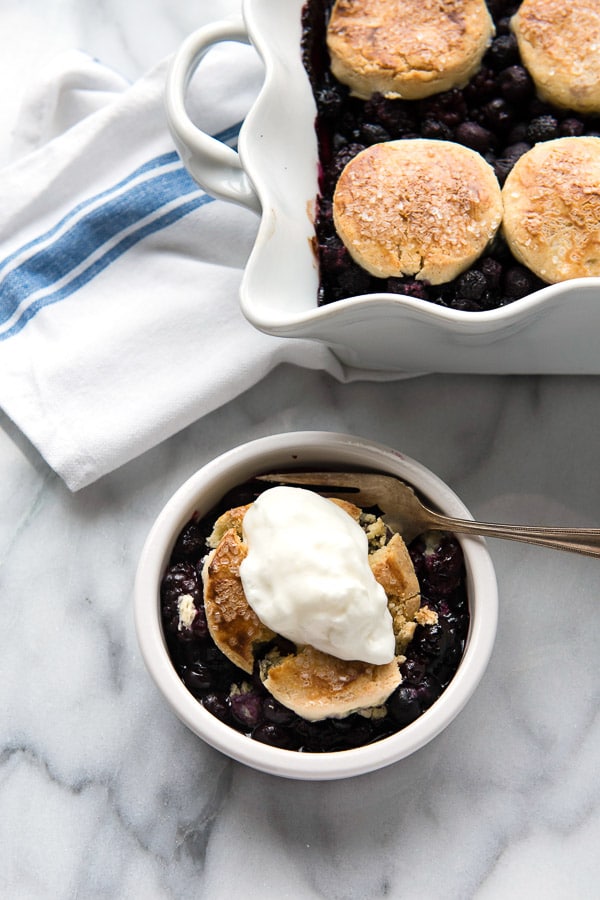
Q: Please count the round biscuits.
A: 4